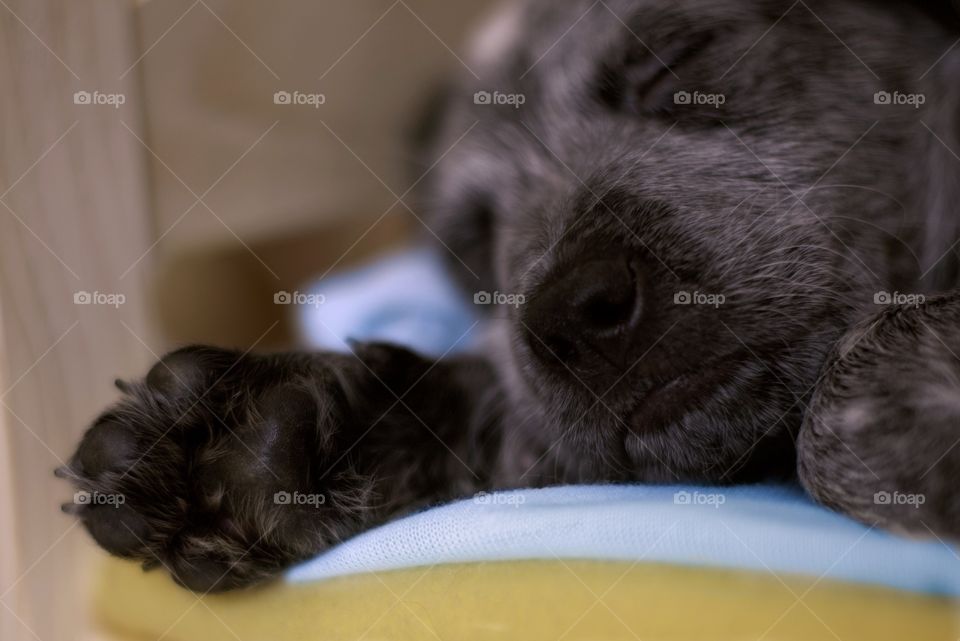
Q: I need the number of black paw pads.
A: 5